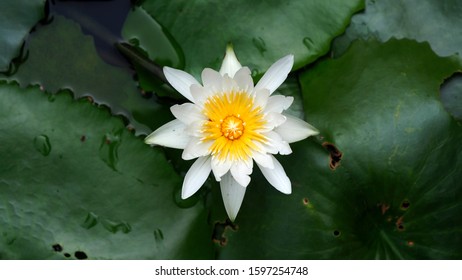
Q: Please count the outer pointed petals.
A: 8